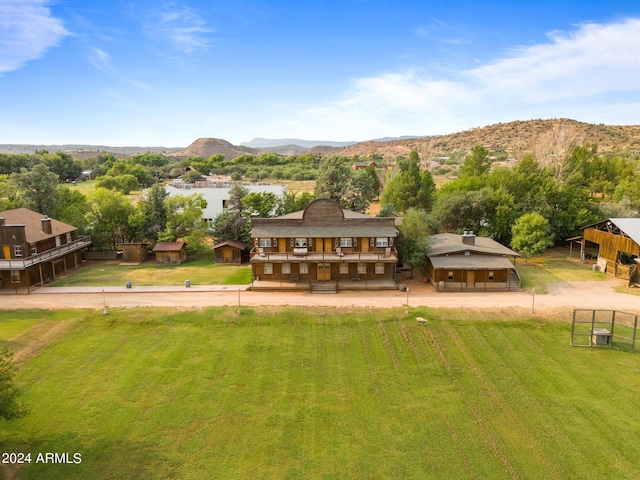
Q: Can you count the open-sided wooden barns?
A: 1